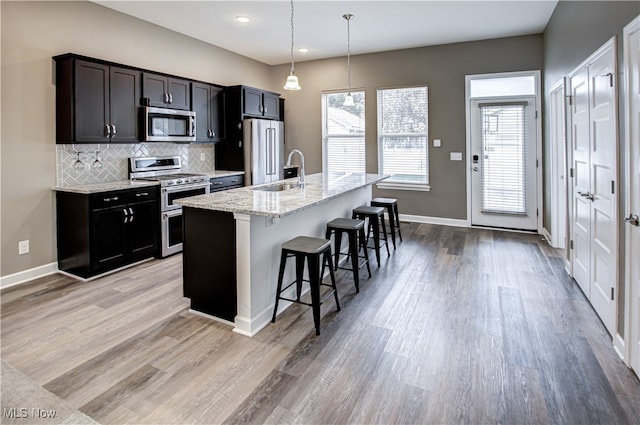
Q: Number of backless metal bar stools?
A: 4